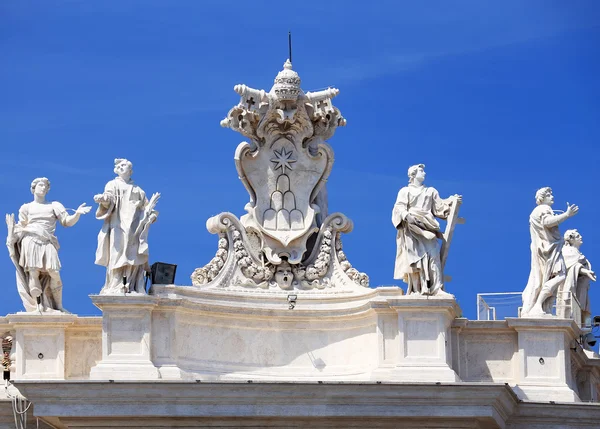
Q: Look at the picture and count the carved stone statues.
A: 5